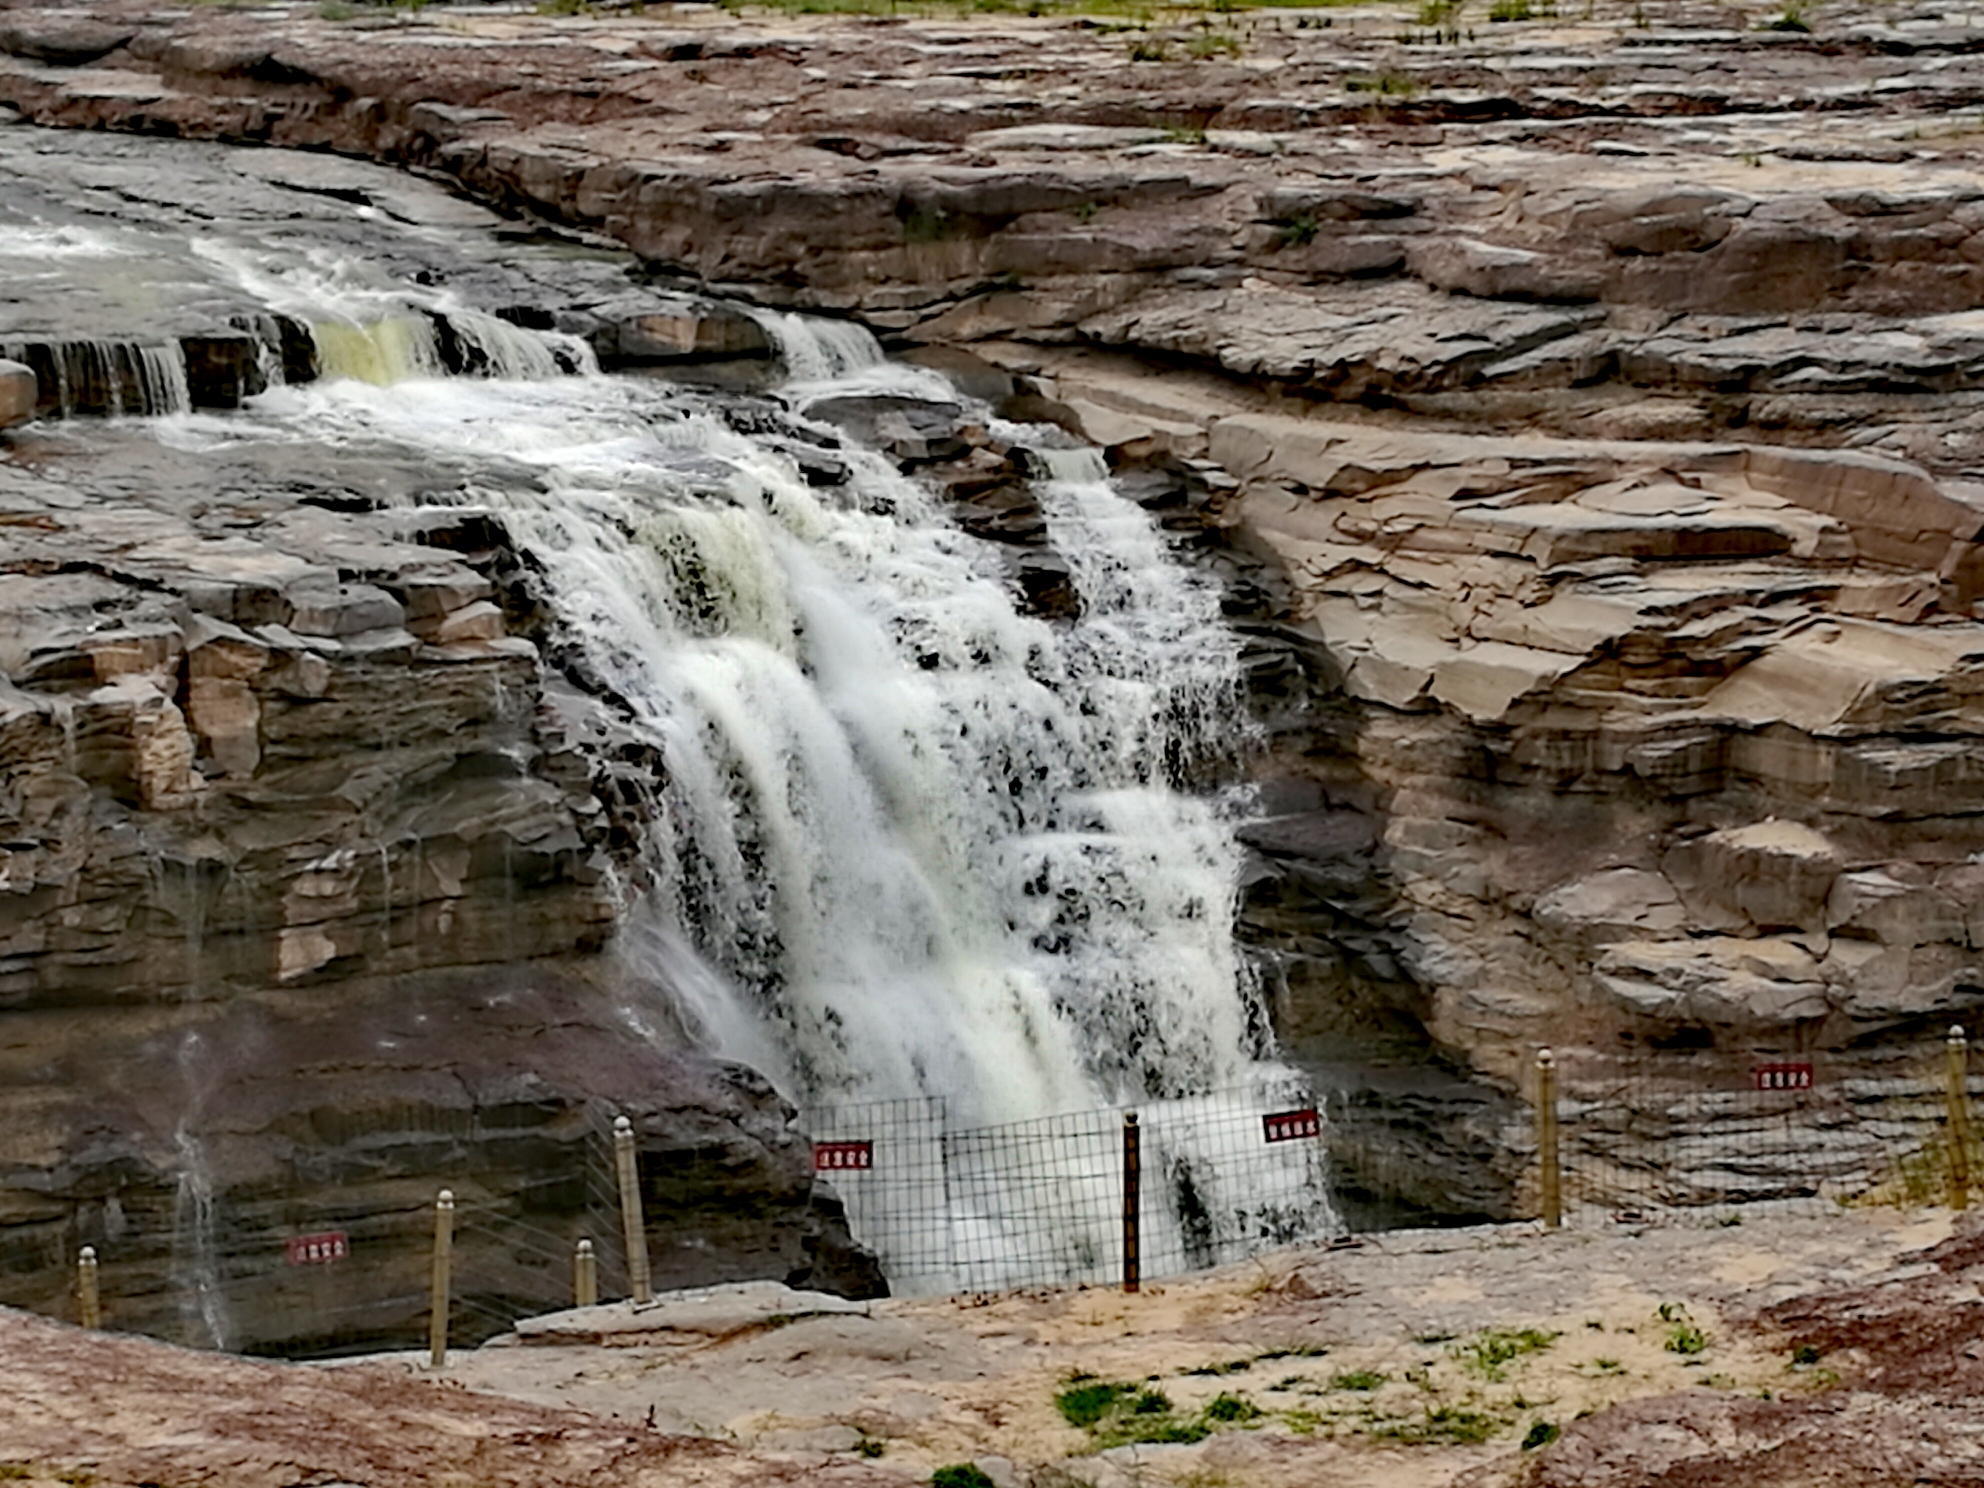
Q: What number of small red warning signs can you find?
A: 4